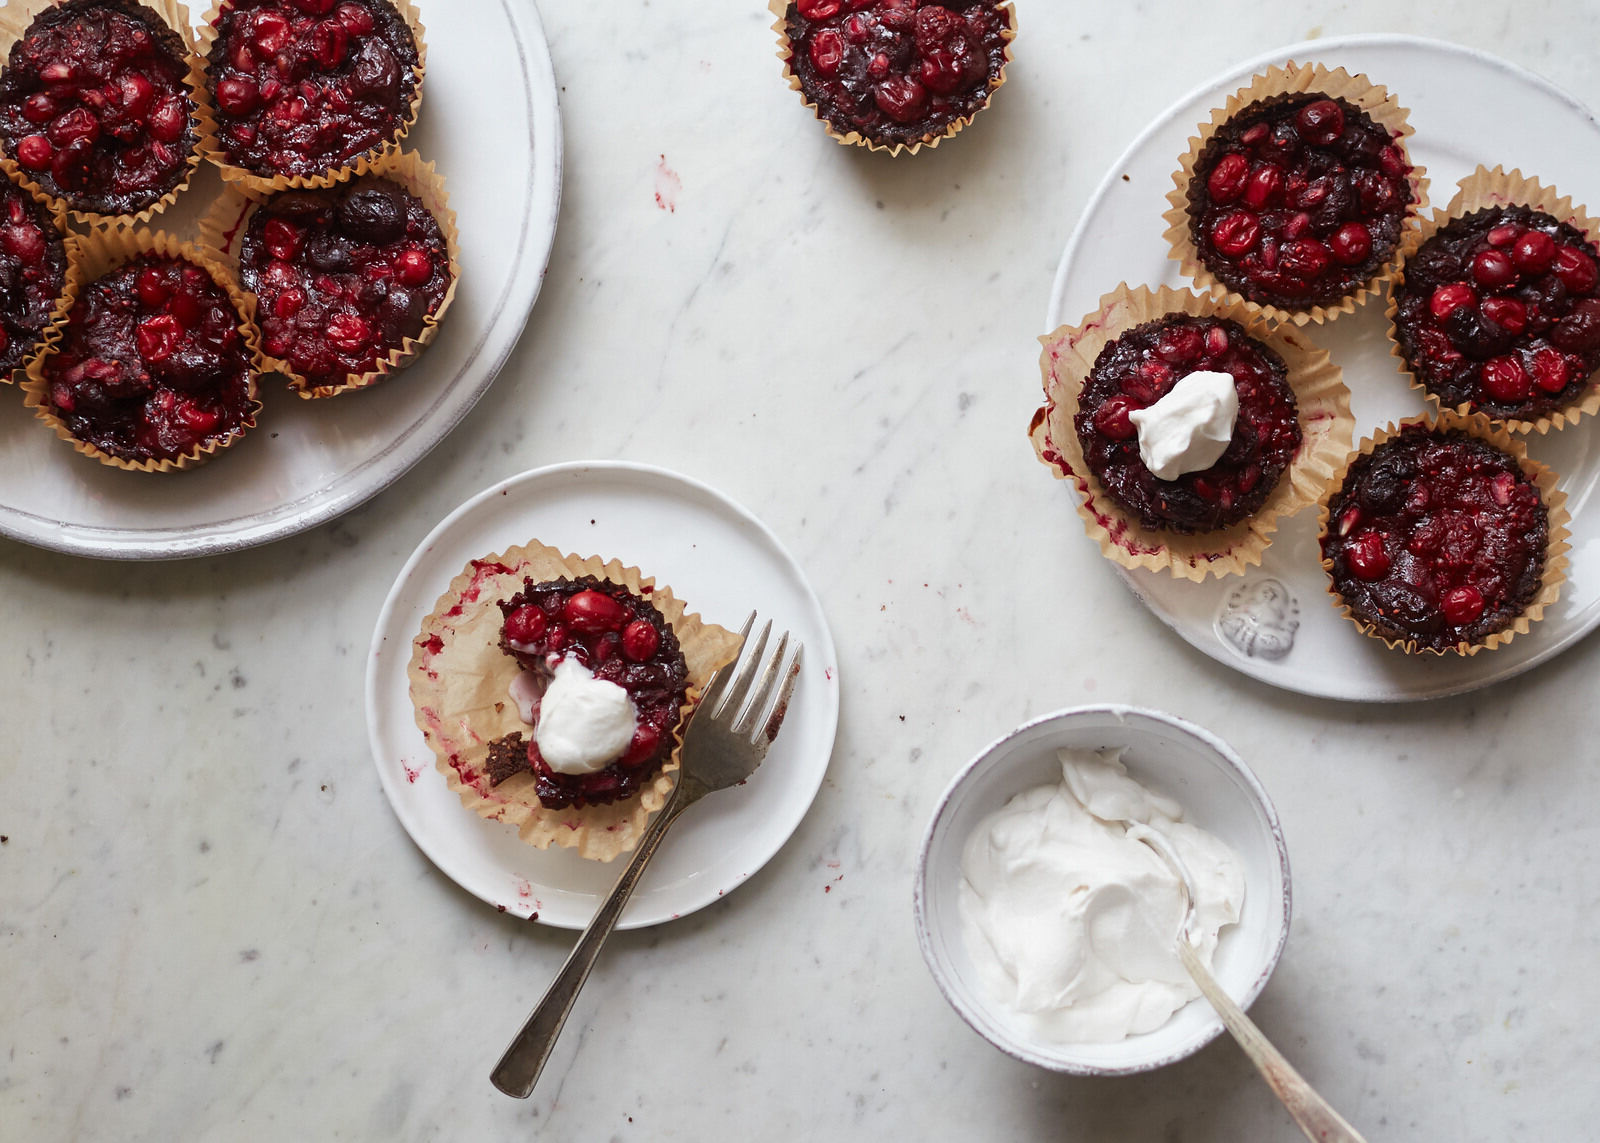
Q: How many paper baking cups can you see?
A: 11